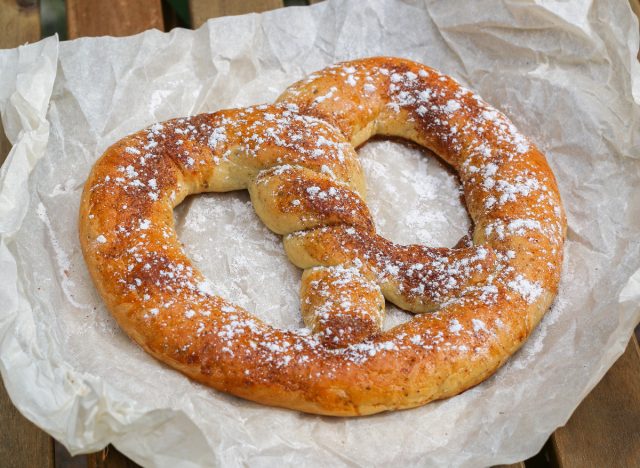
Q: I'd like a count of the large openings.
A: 2